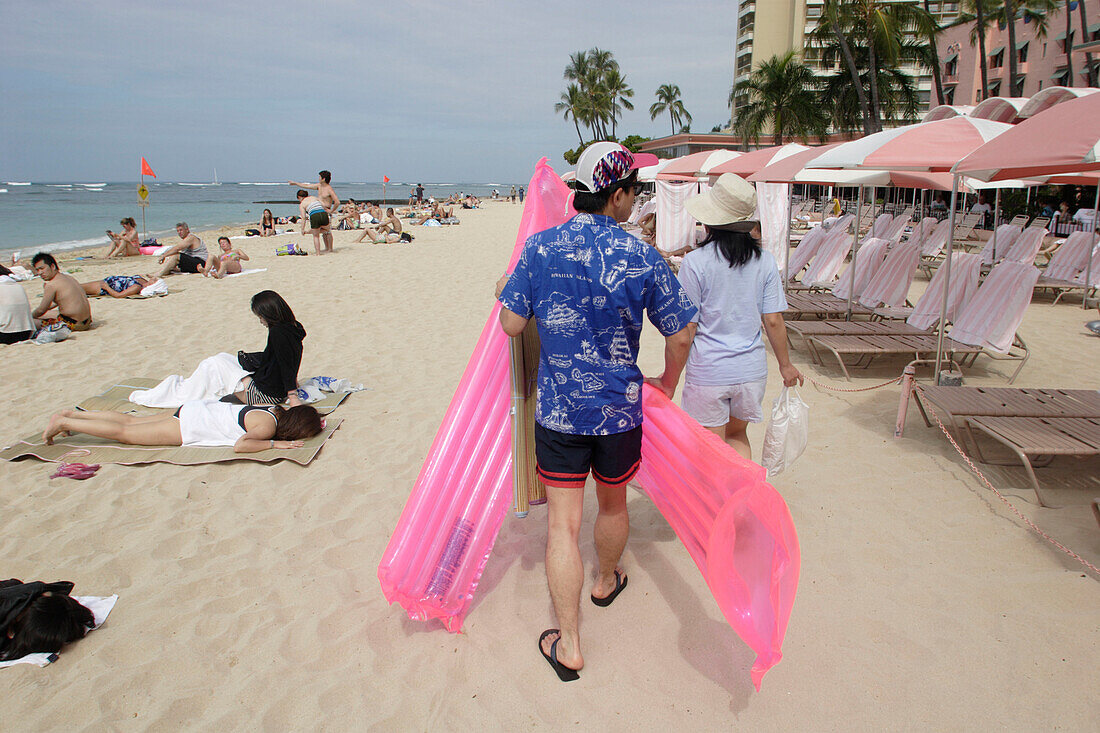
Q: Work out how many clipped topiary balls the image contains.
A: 0